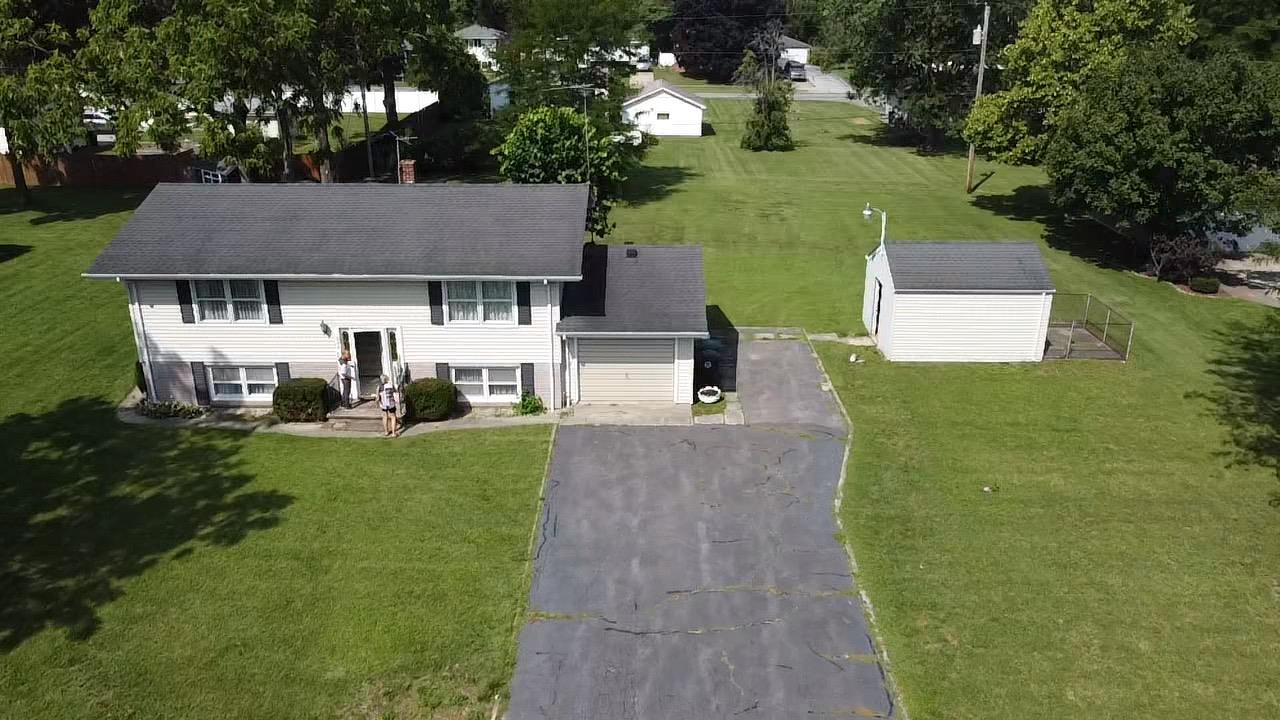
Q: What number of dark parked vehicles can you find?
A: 1